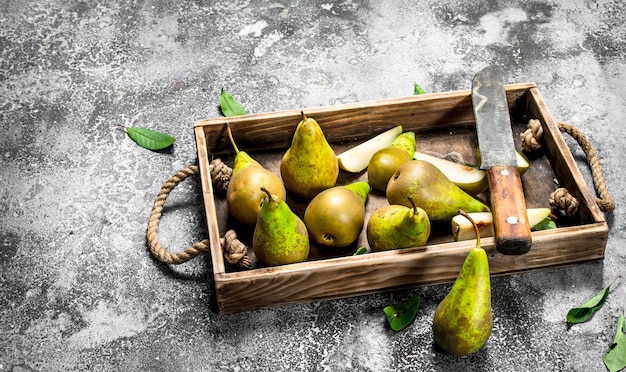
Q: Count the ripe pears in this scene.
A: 8